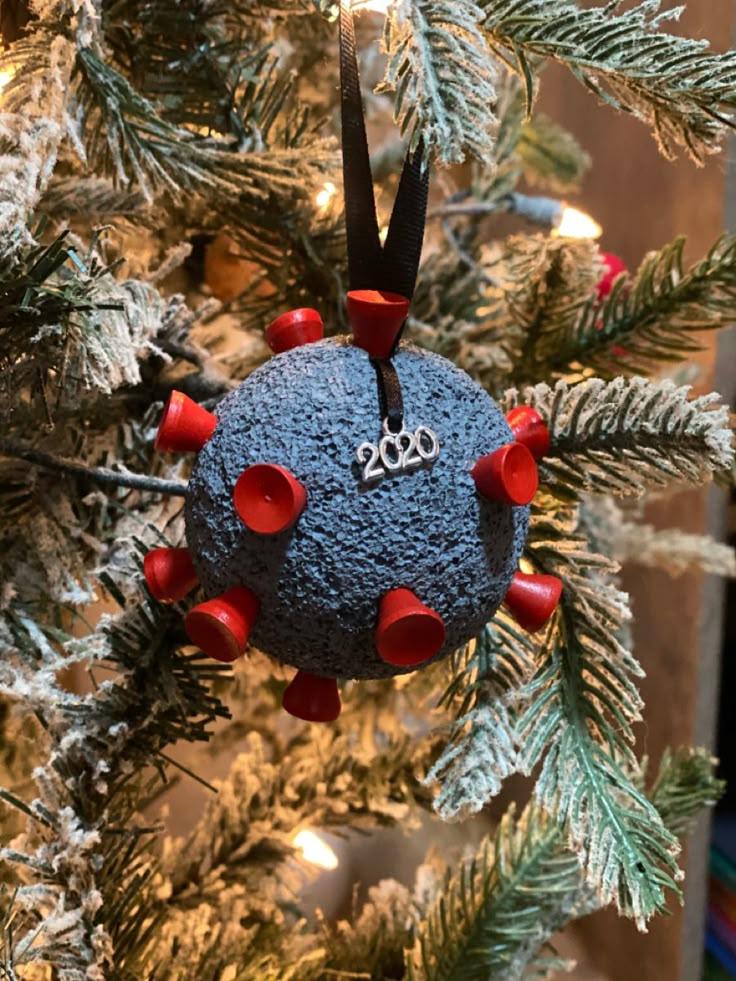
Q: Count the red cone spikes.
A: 11